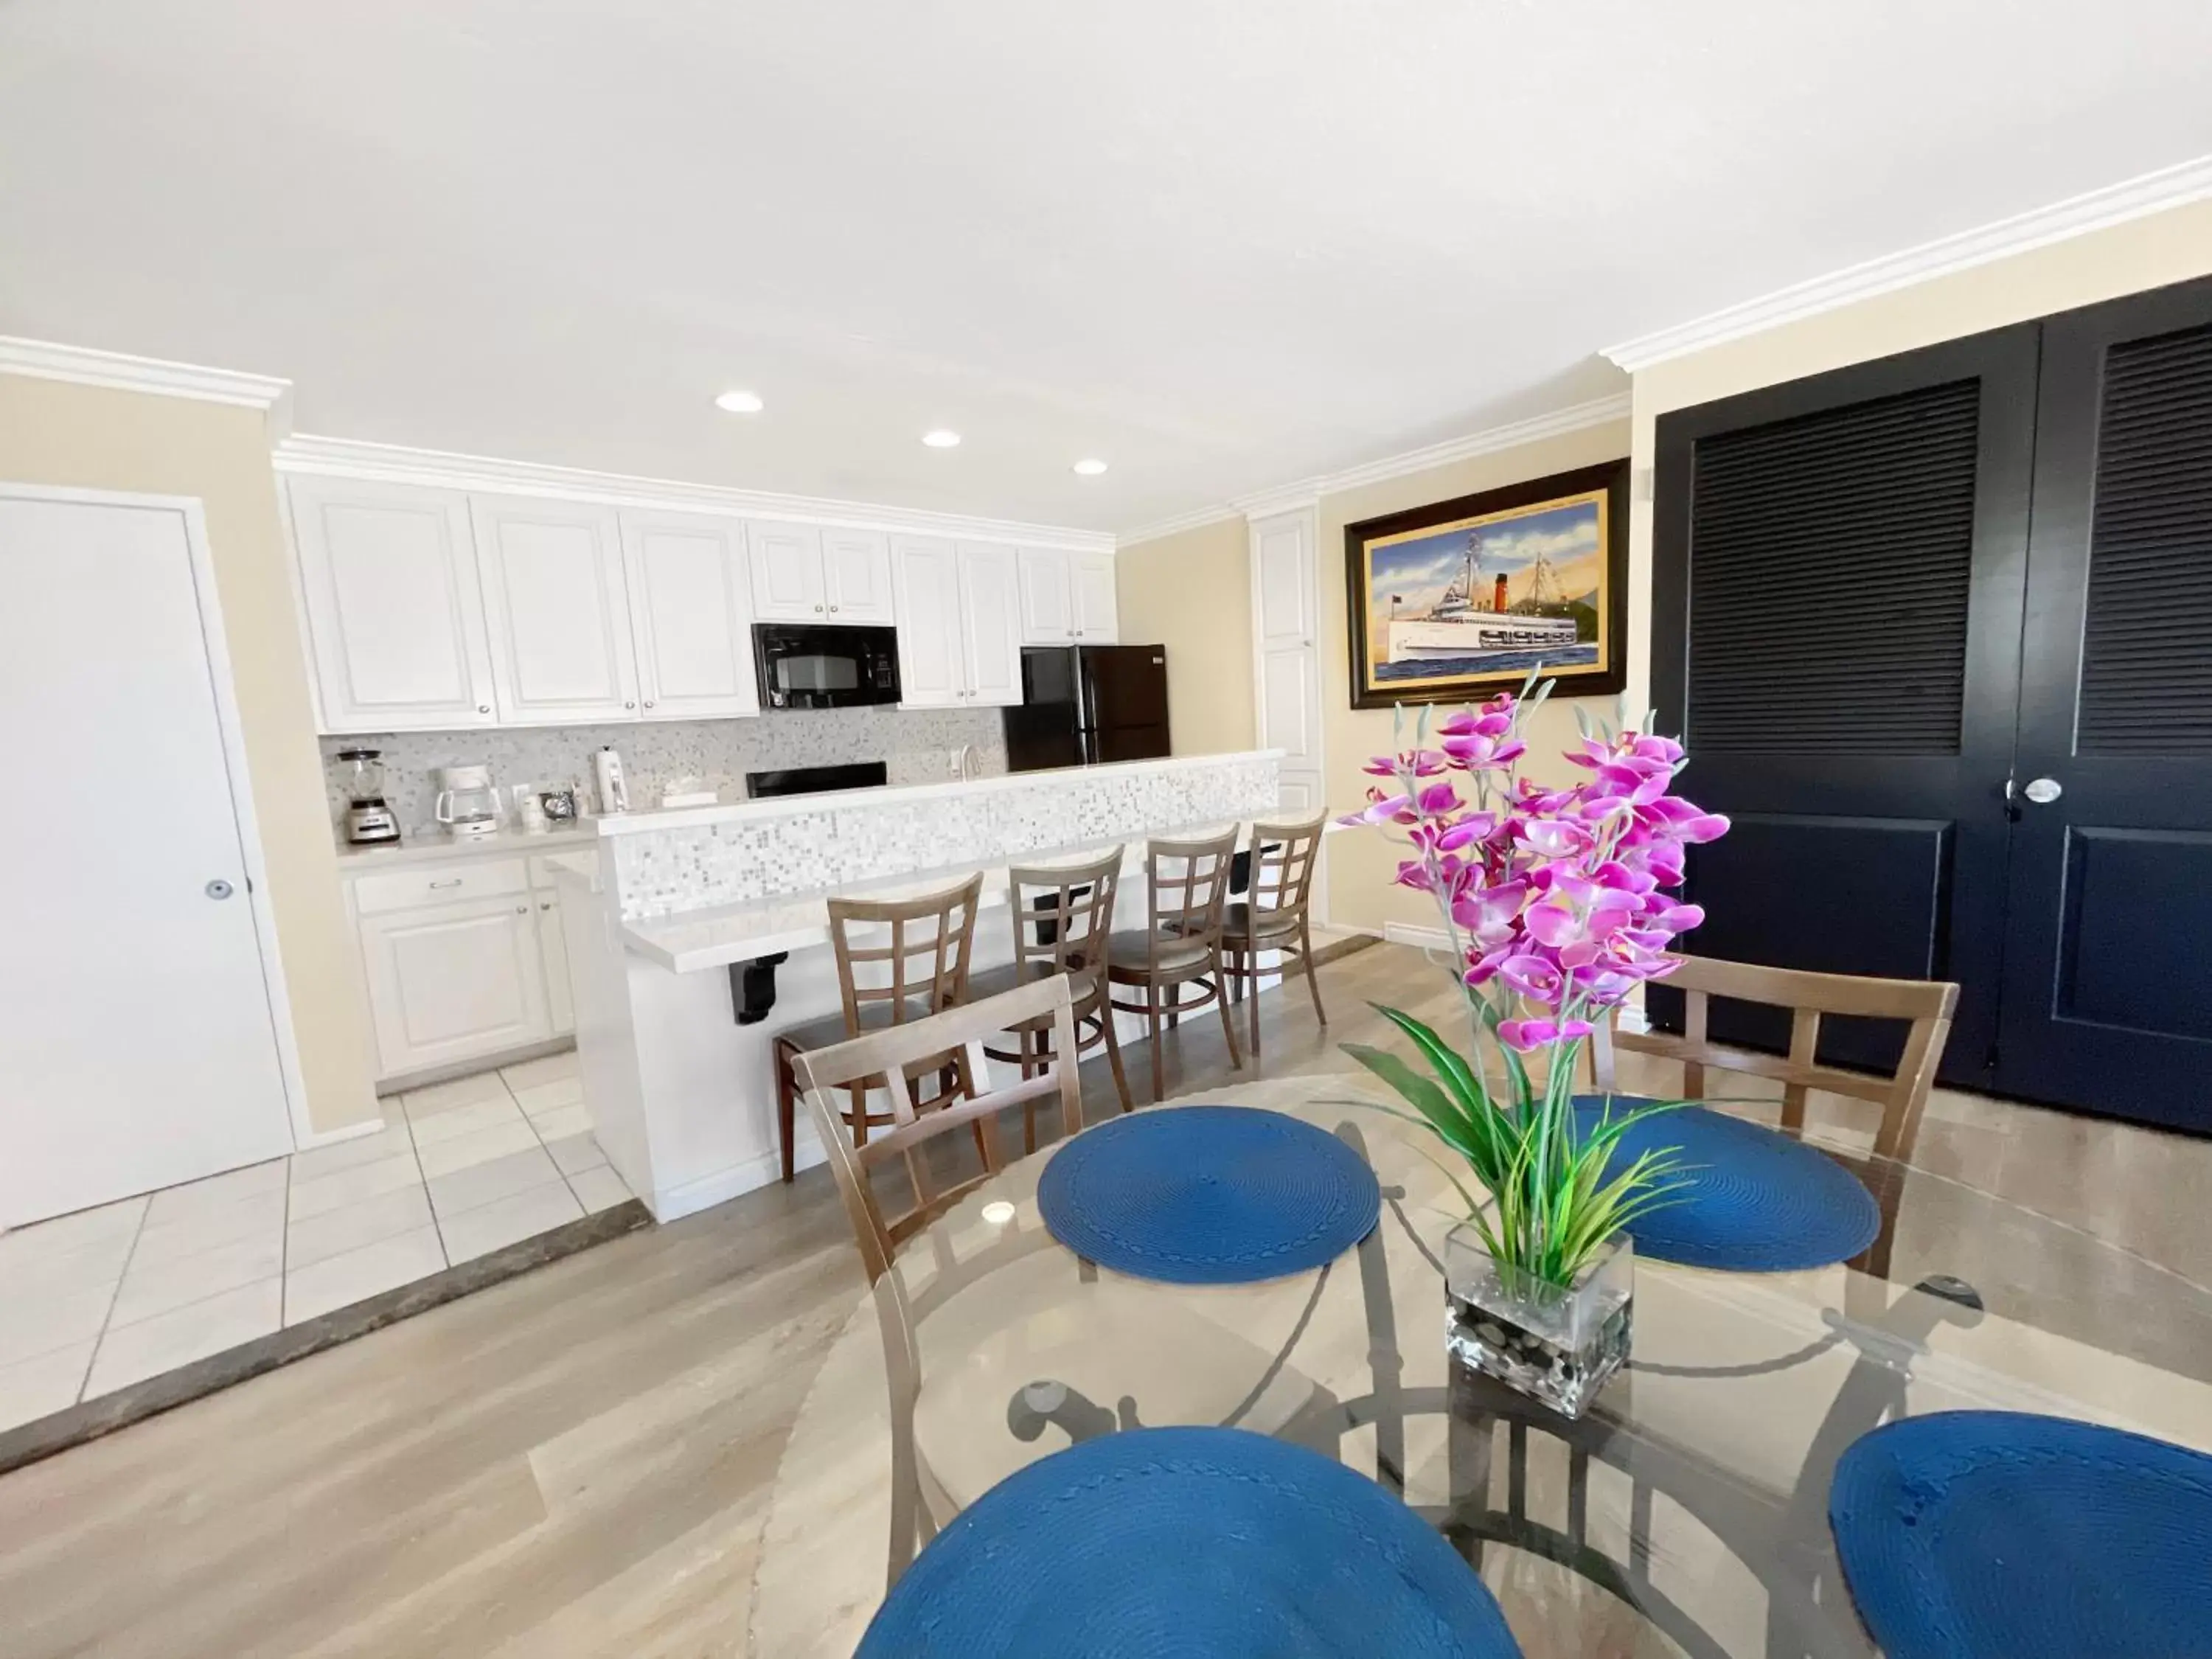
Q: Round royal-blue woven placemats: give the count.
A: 4